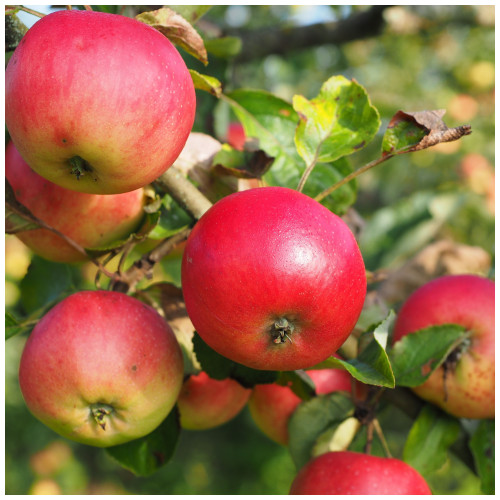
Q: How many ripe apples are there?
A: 8